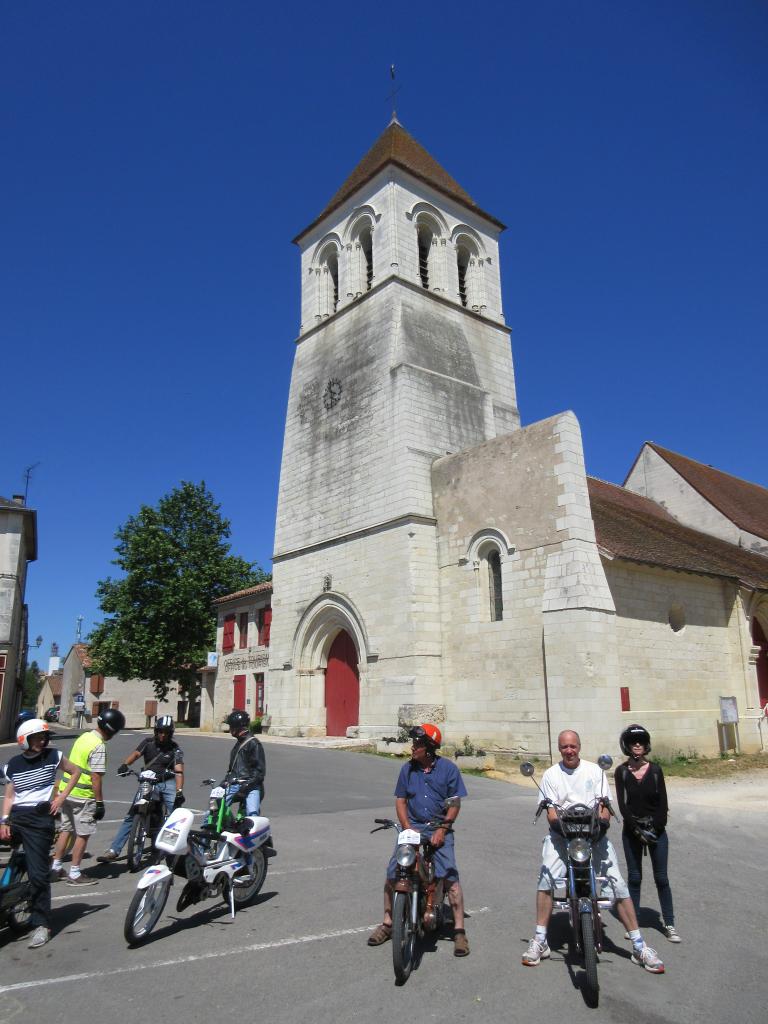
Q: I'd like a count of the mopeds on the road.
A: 6